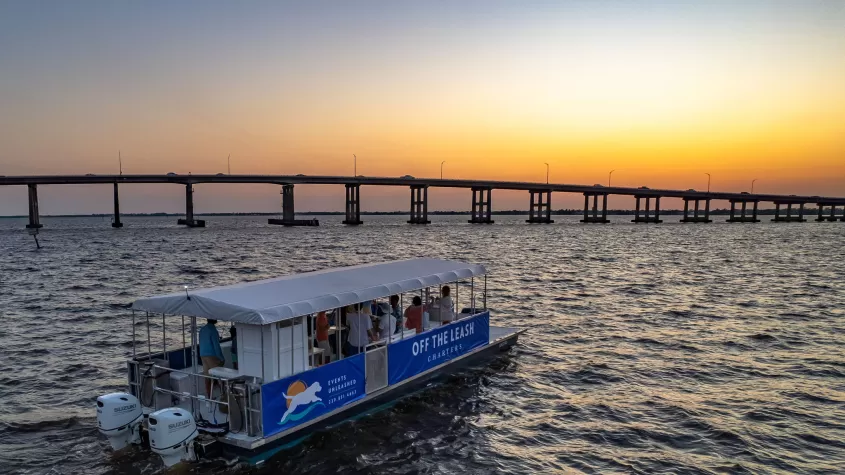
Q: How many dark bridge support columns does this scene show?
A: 14